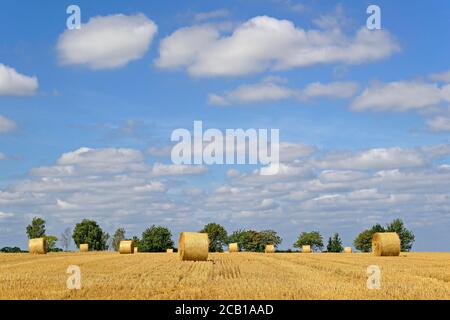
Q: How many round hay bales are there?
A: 11